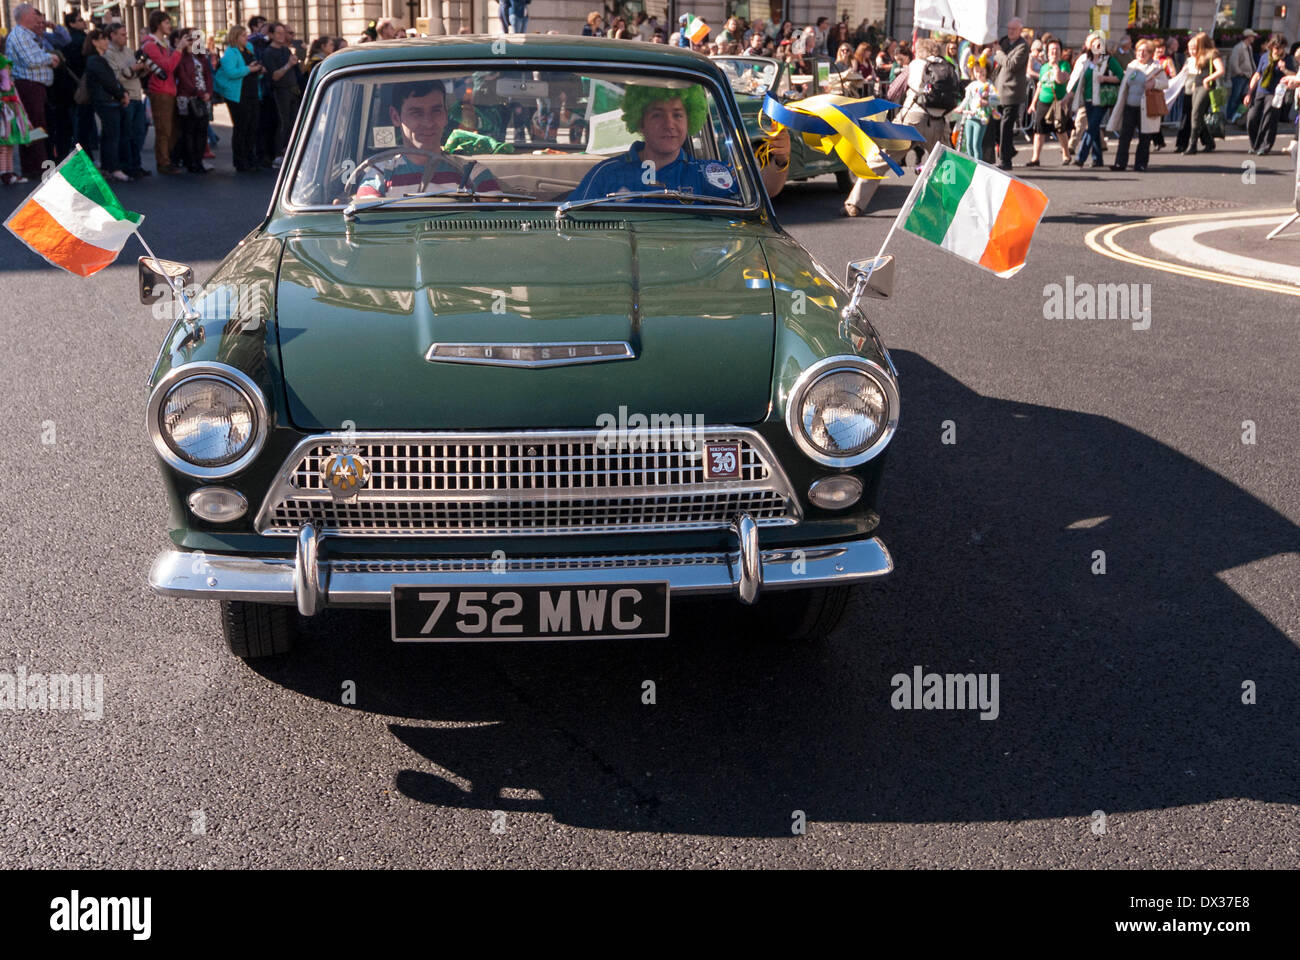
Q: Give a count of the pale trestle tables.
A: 0